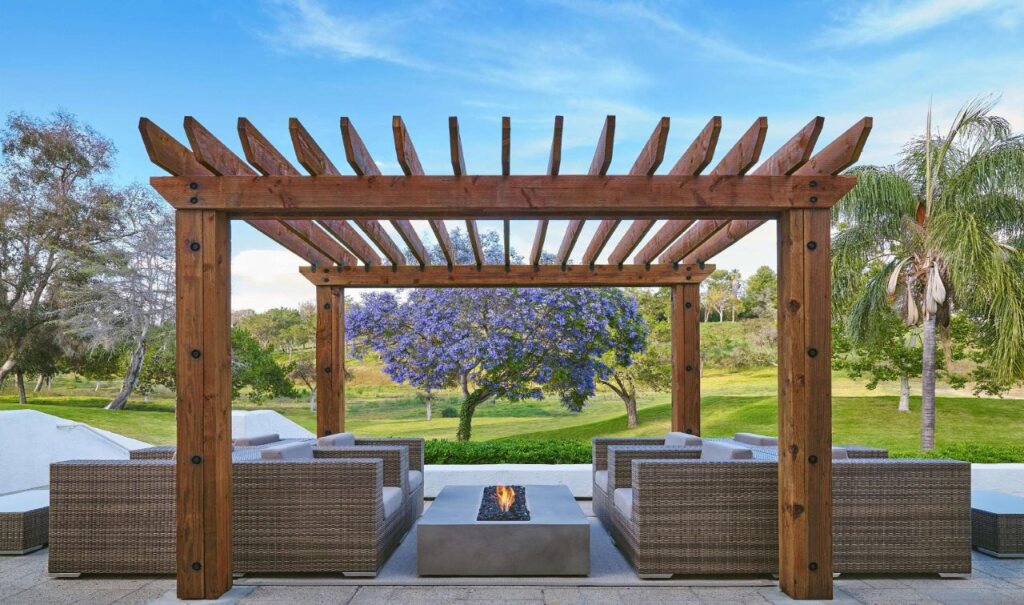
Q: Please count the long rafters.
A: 15